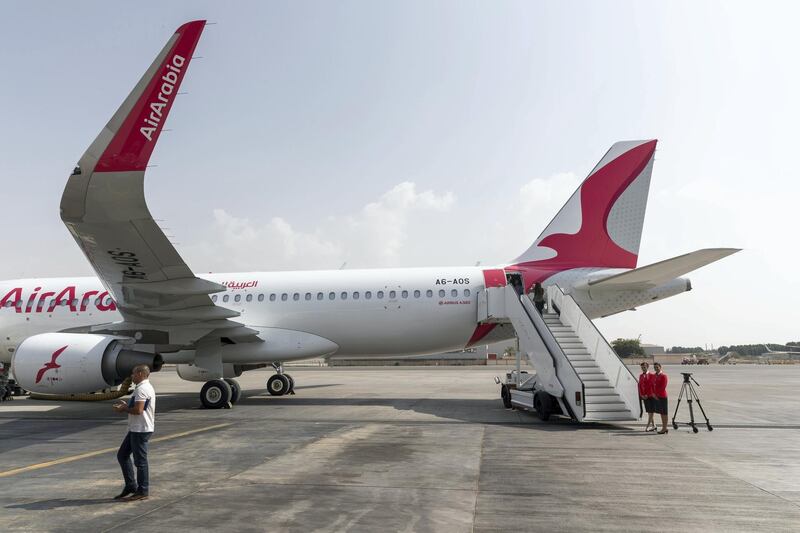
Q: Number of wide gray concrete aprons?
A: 1